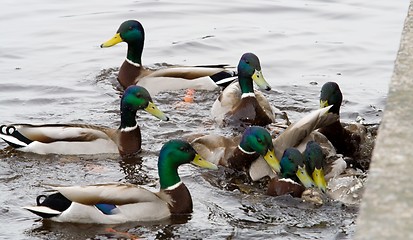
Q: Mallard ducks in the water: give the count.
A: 8